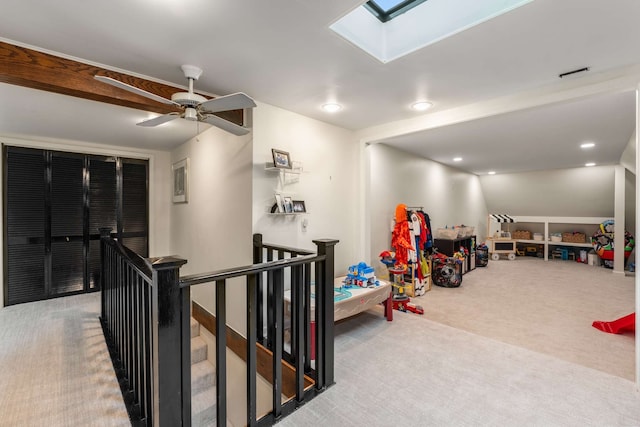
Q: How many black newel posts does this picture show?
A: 4